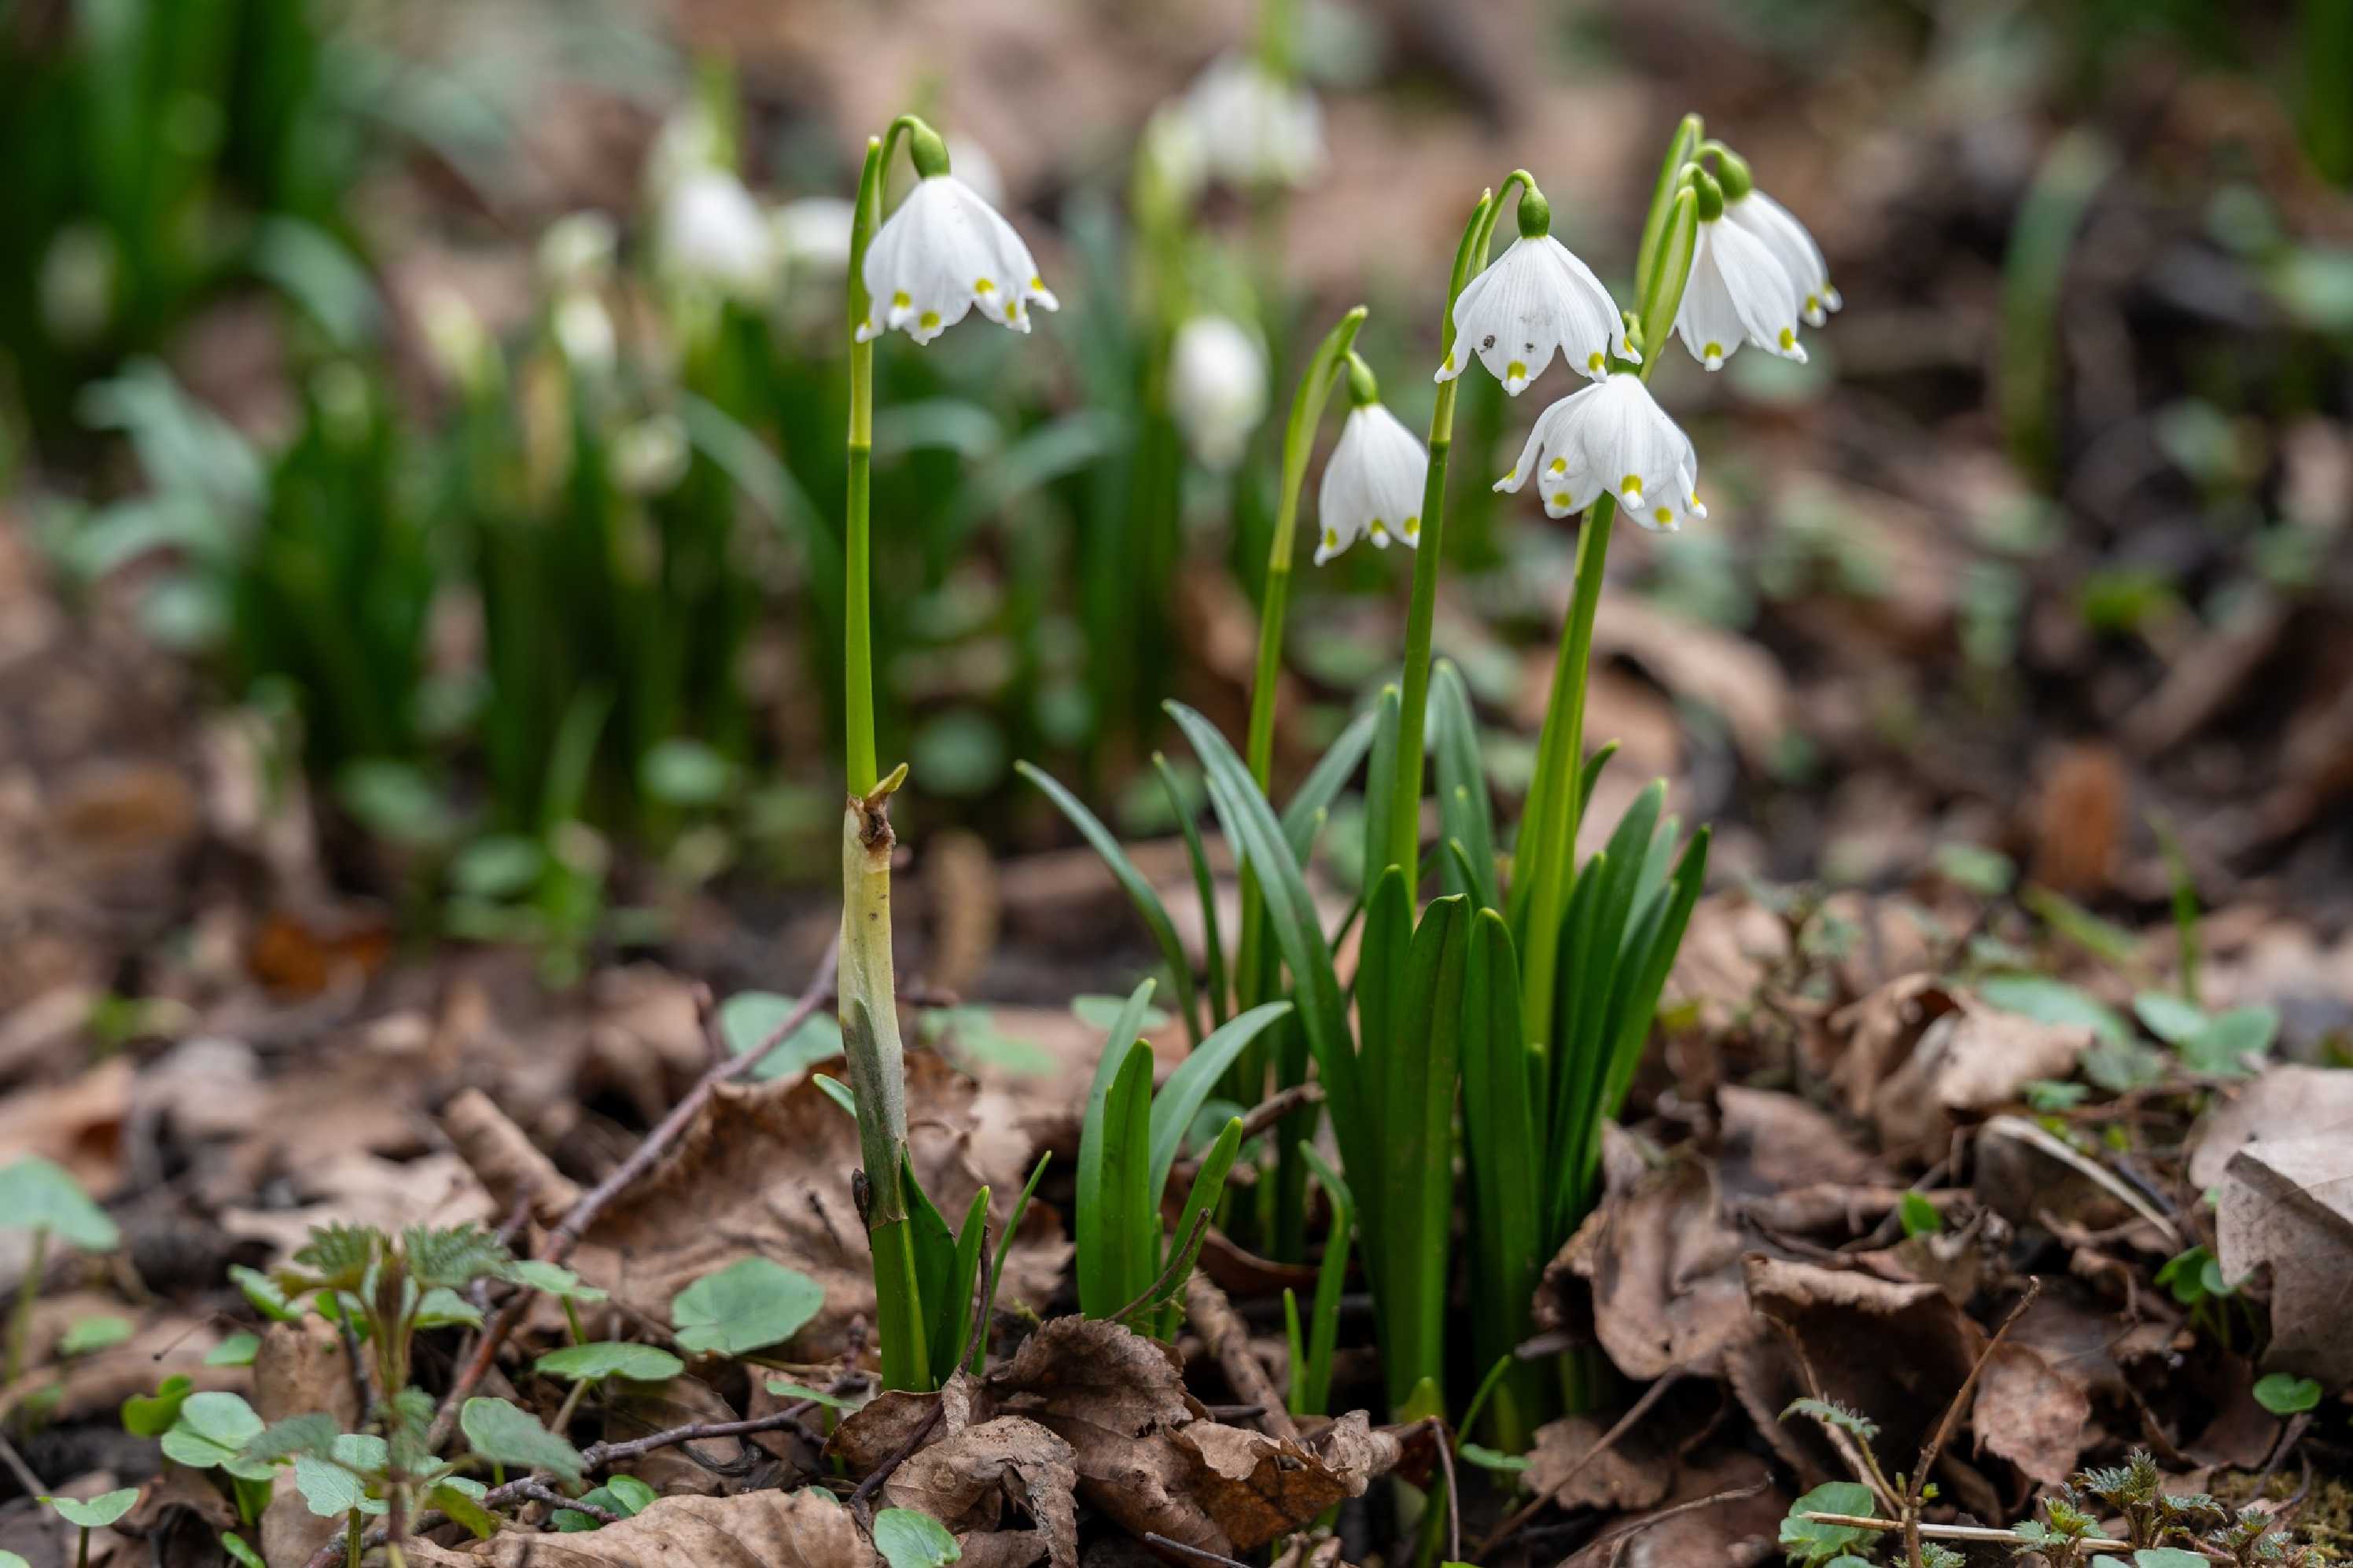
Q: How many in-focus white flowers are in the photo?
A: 6